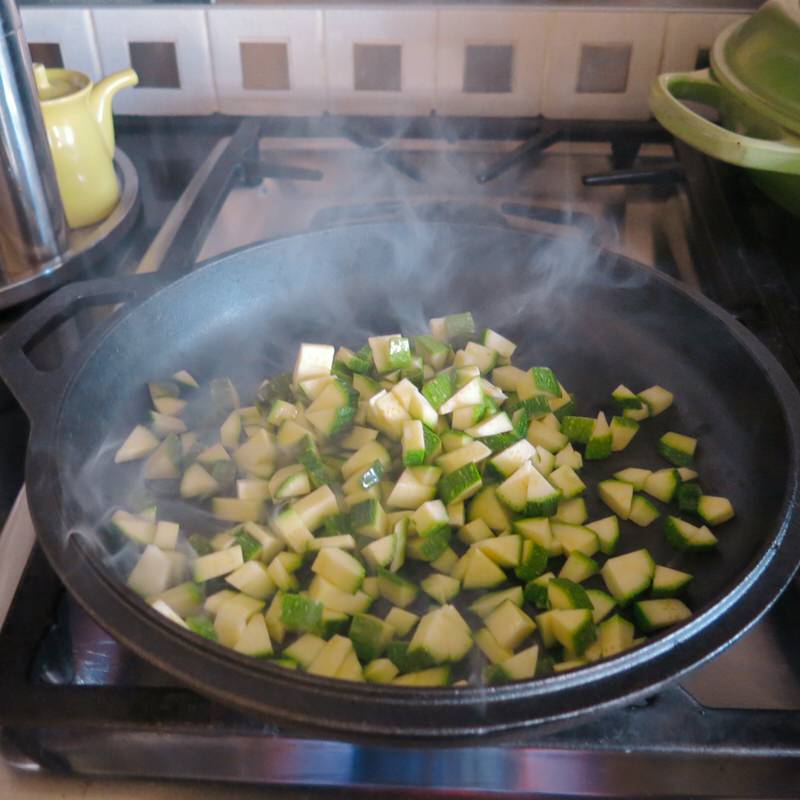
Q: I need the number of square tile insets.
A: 7